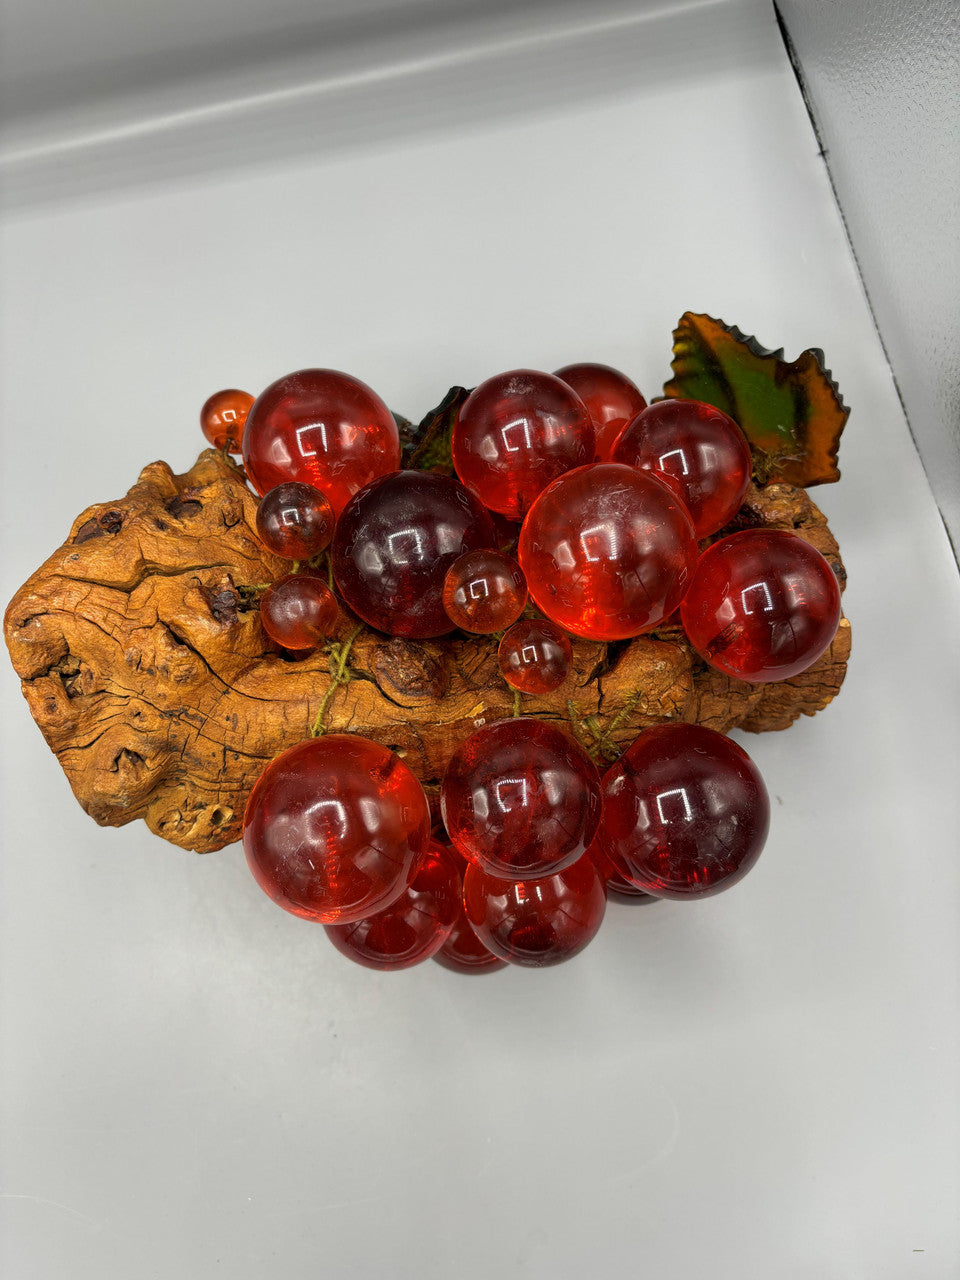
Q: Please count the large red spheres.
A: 14